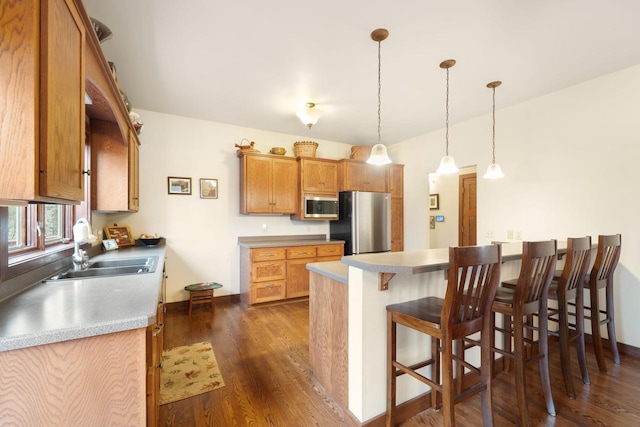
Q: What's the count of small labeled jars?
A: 0